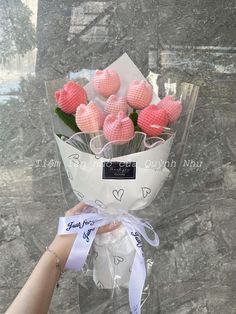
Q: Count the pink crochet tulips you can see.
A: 8